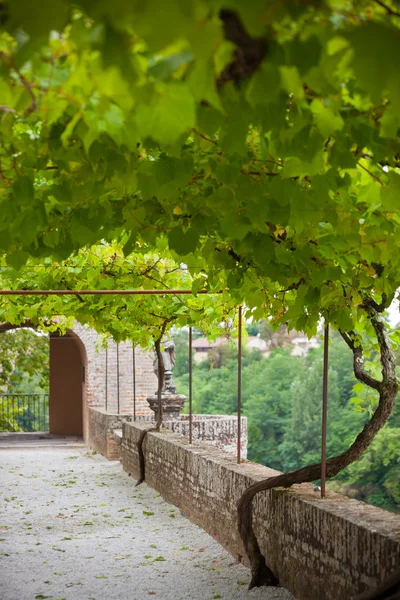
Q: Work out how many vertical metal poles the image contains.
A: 6